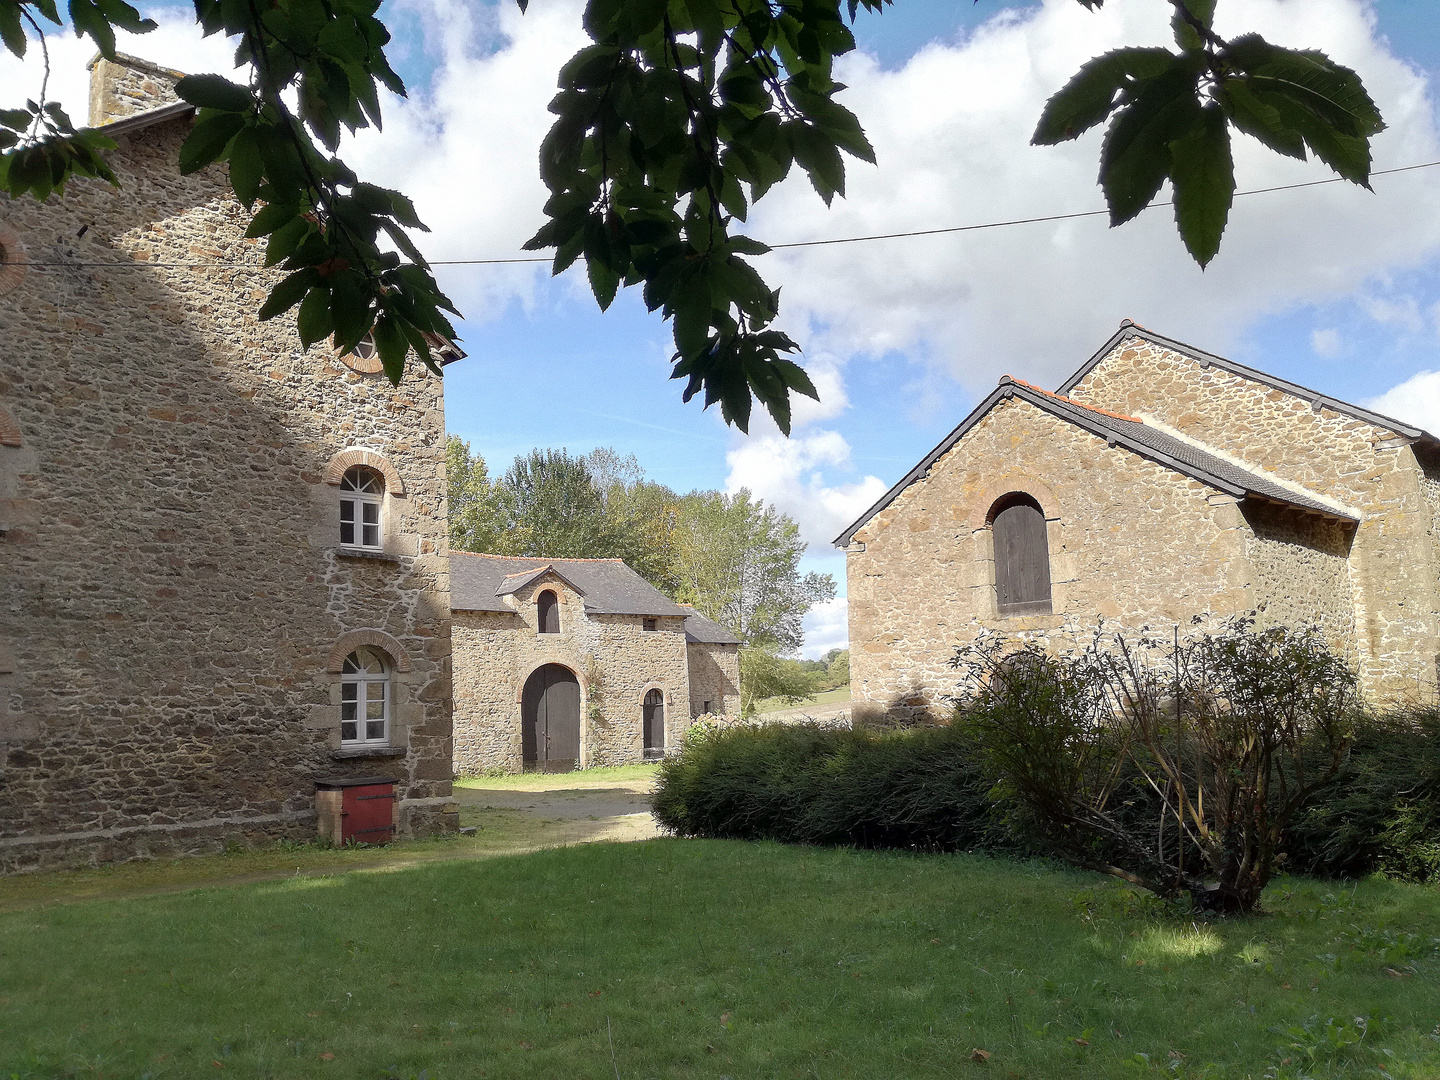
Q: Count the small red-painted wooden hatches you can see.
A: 1